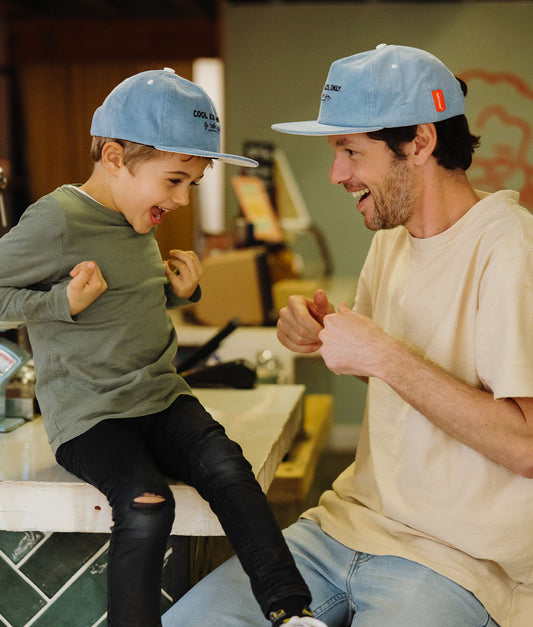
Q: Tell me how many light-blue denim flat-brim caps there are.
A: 2